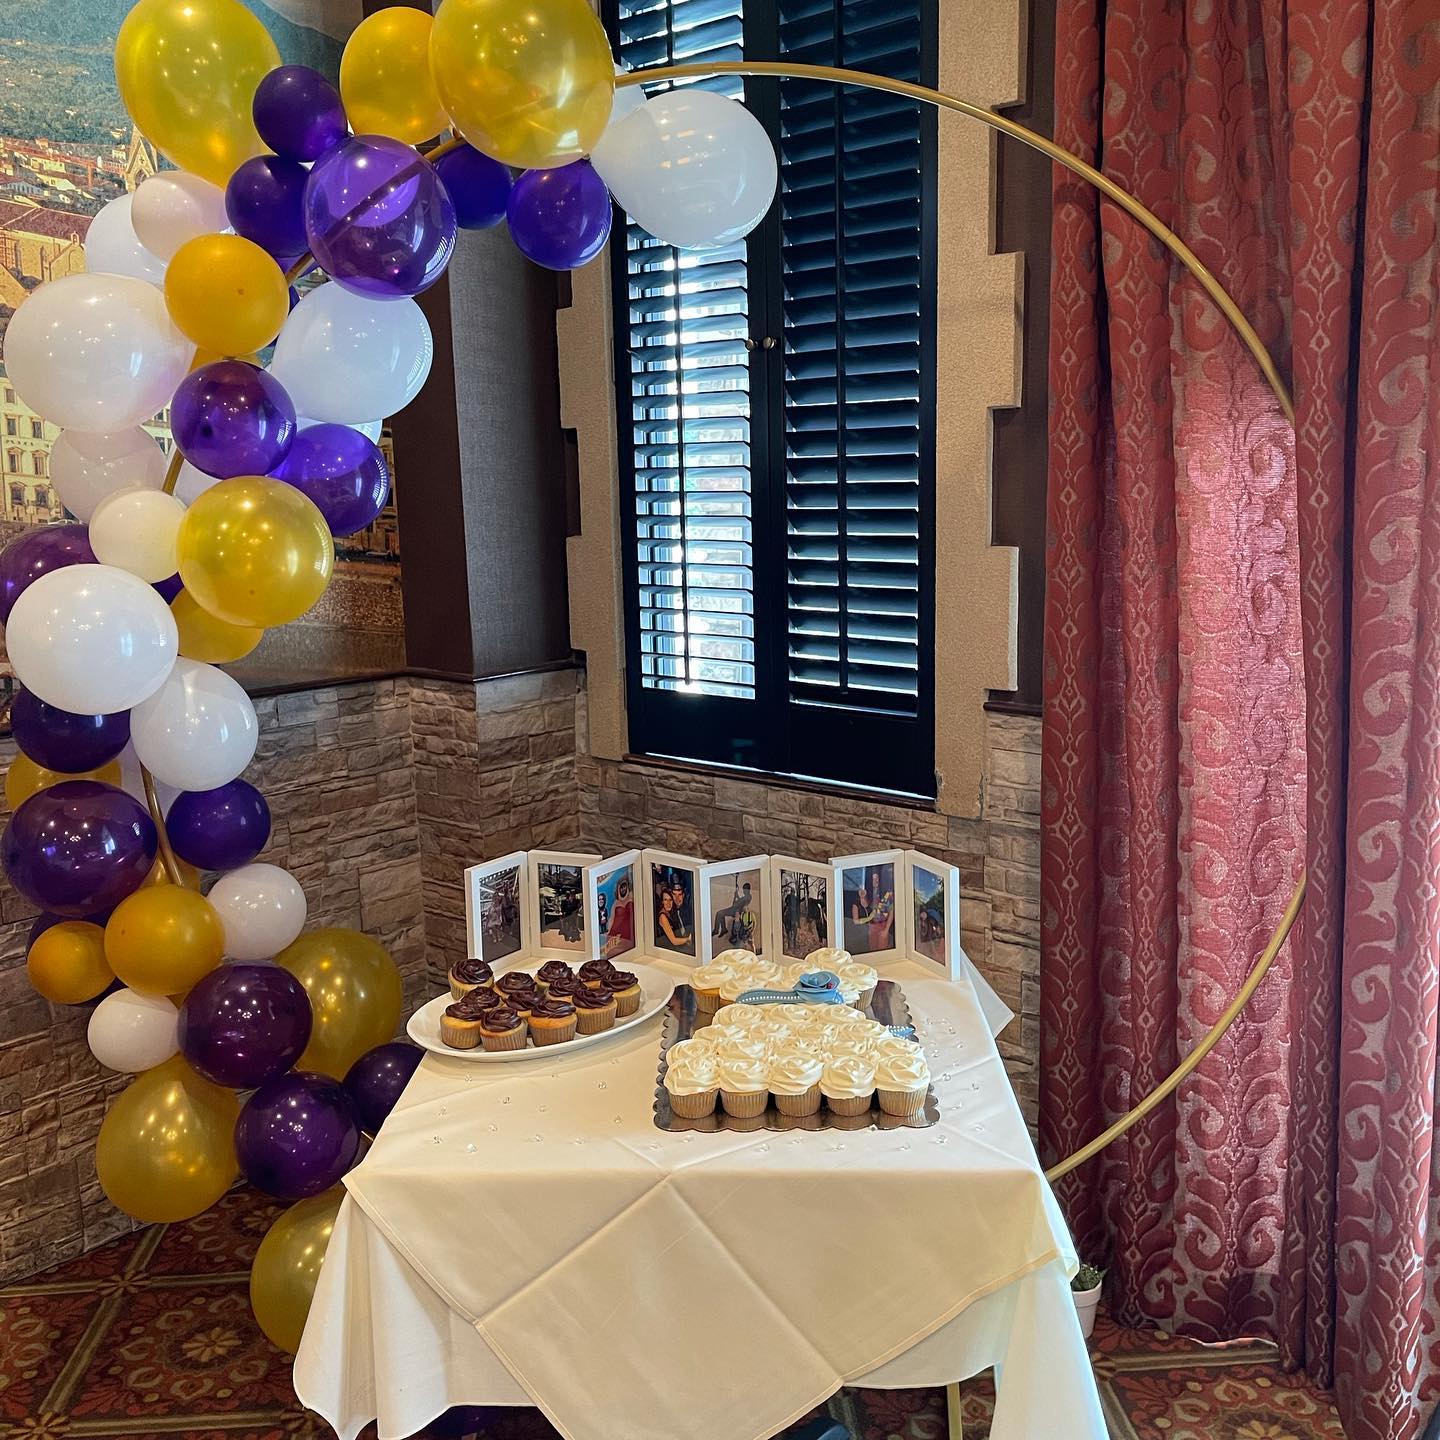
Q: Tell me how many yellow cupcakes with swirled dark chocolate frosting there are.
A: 12